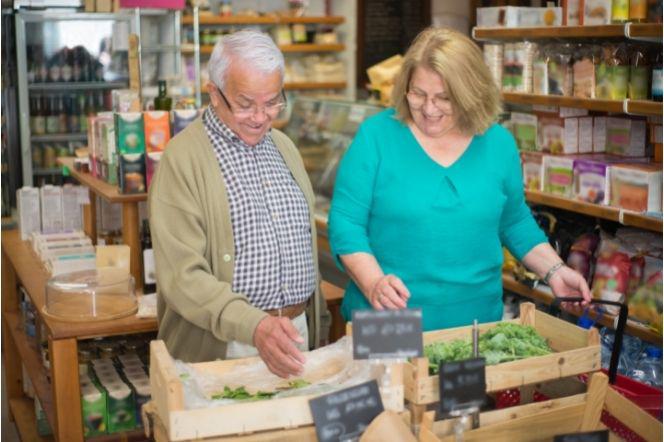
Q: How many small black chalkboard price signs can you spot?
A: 4